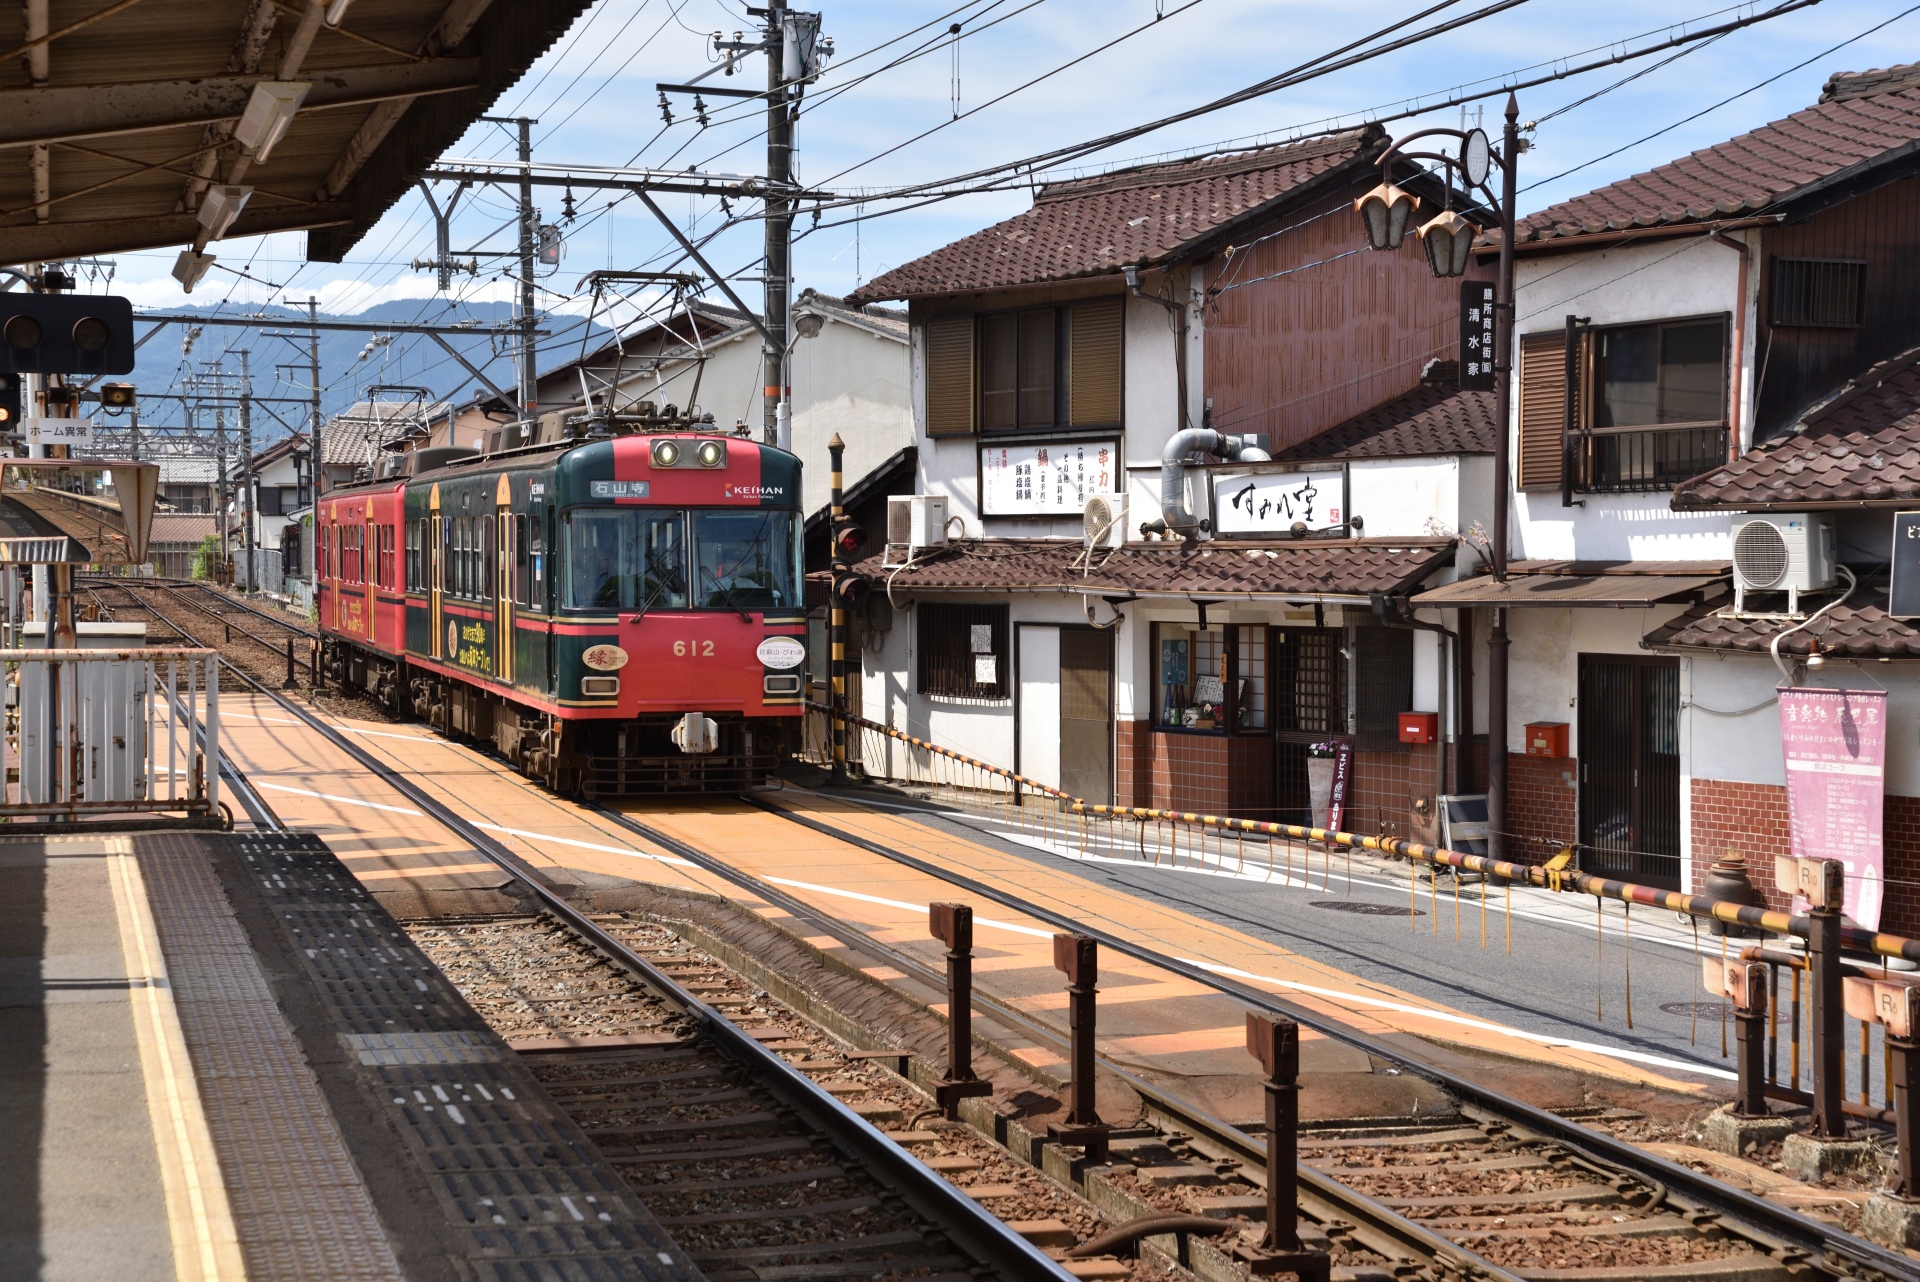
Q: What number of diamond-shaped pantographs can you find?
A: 2